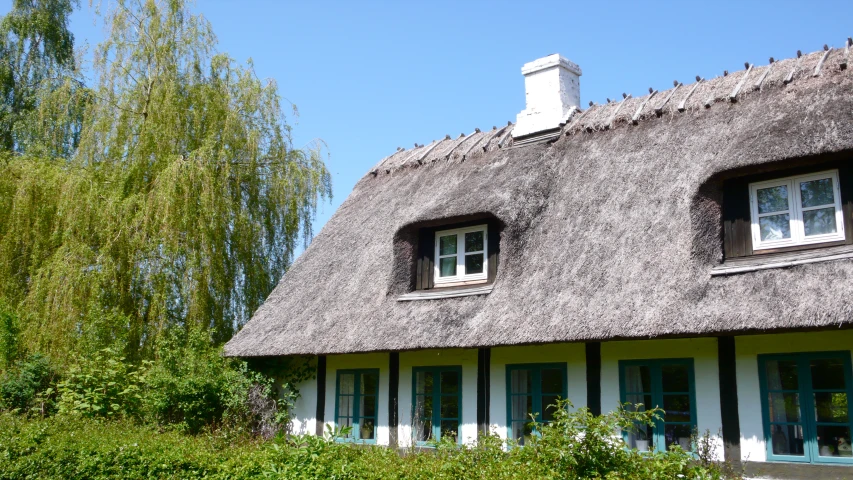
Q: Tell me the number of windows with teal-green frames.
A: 5